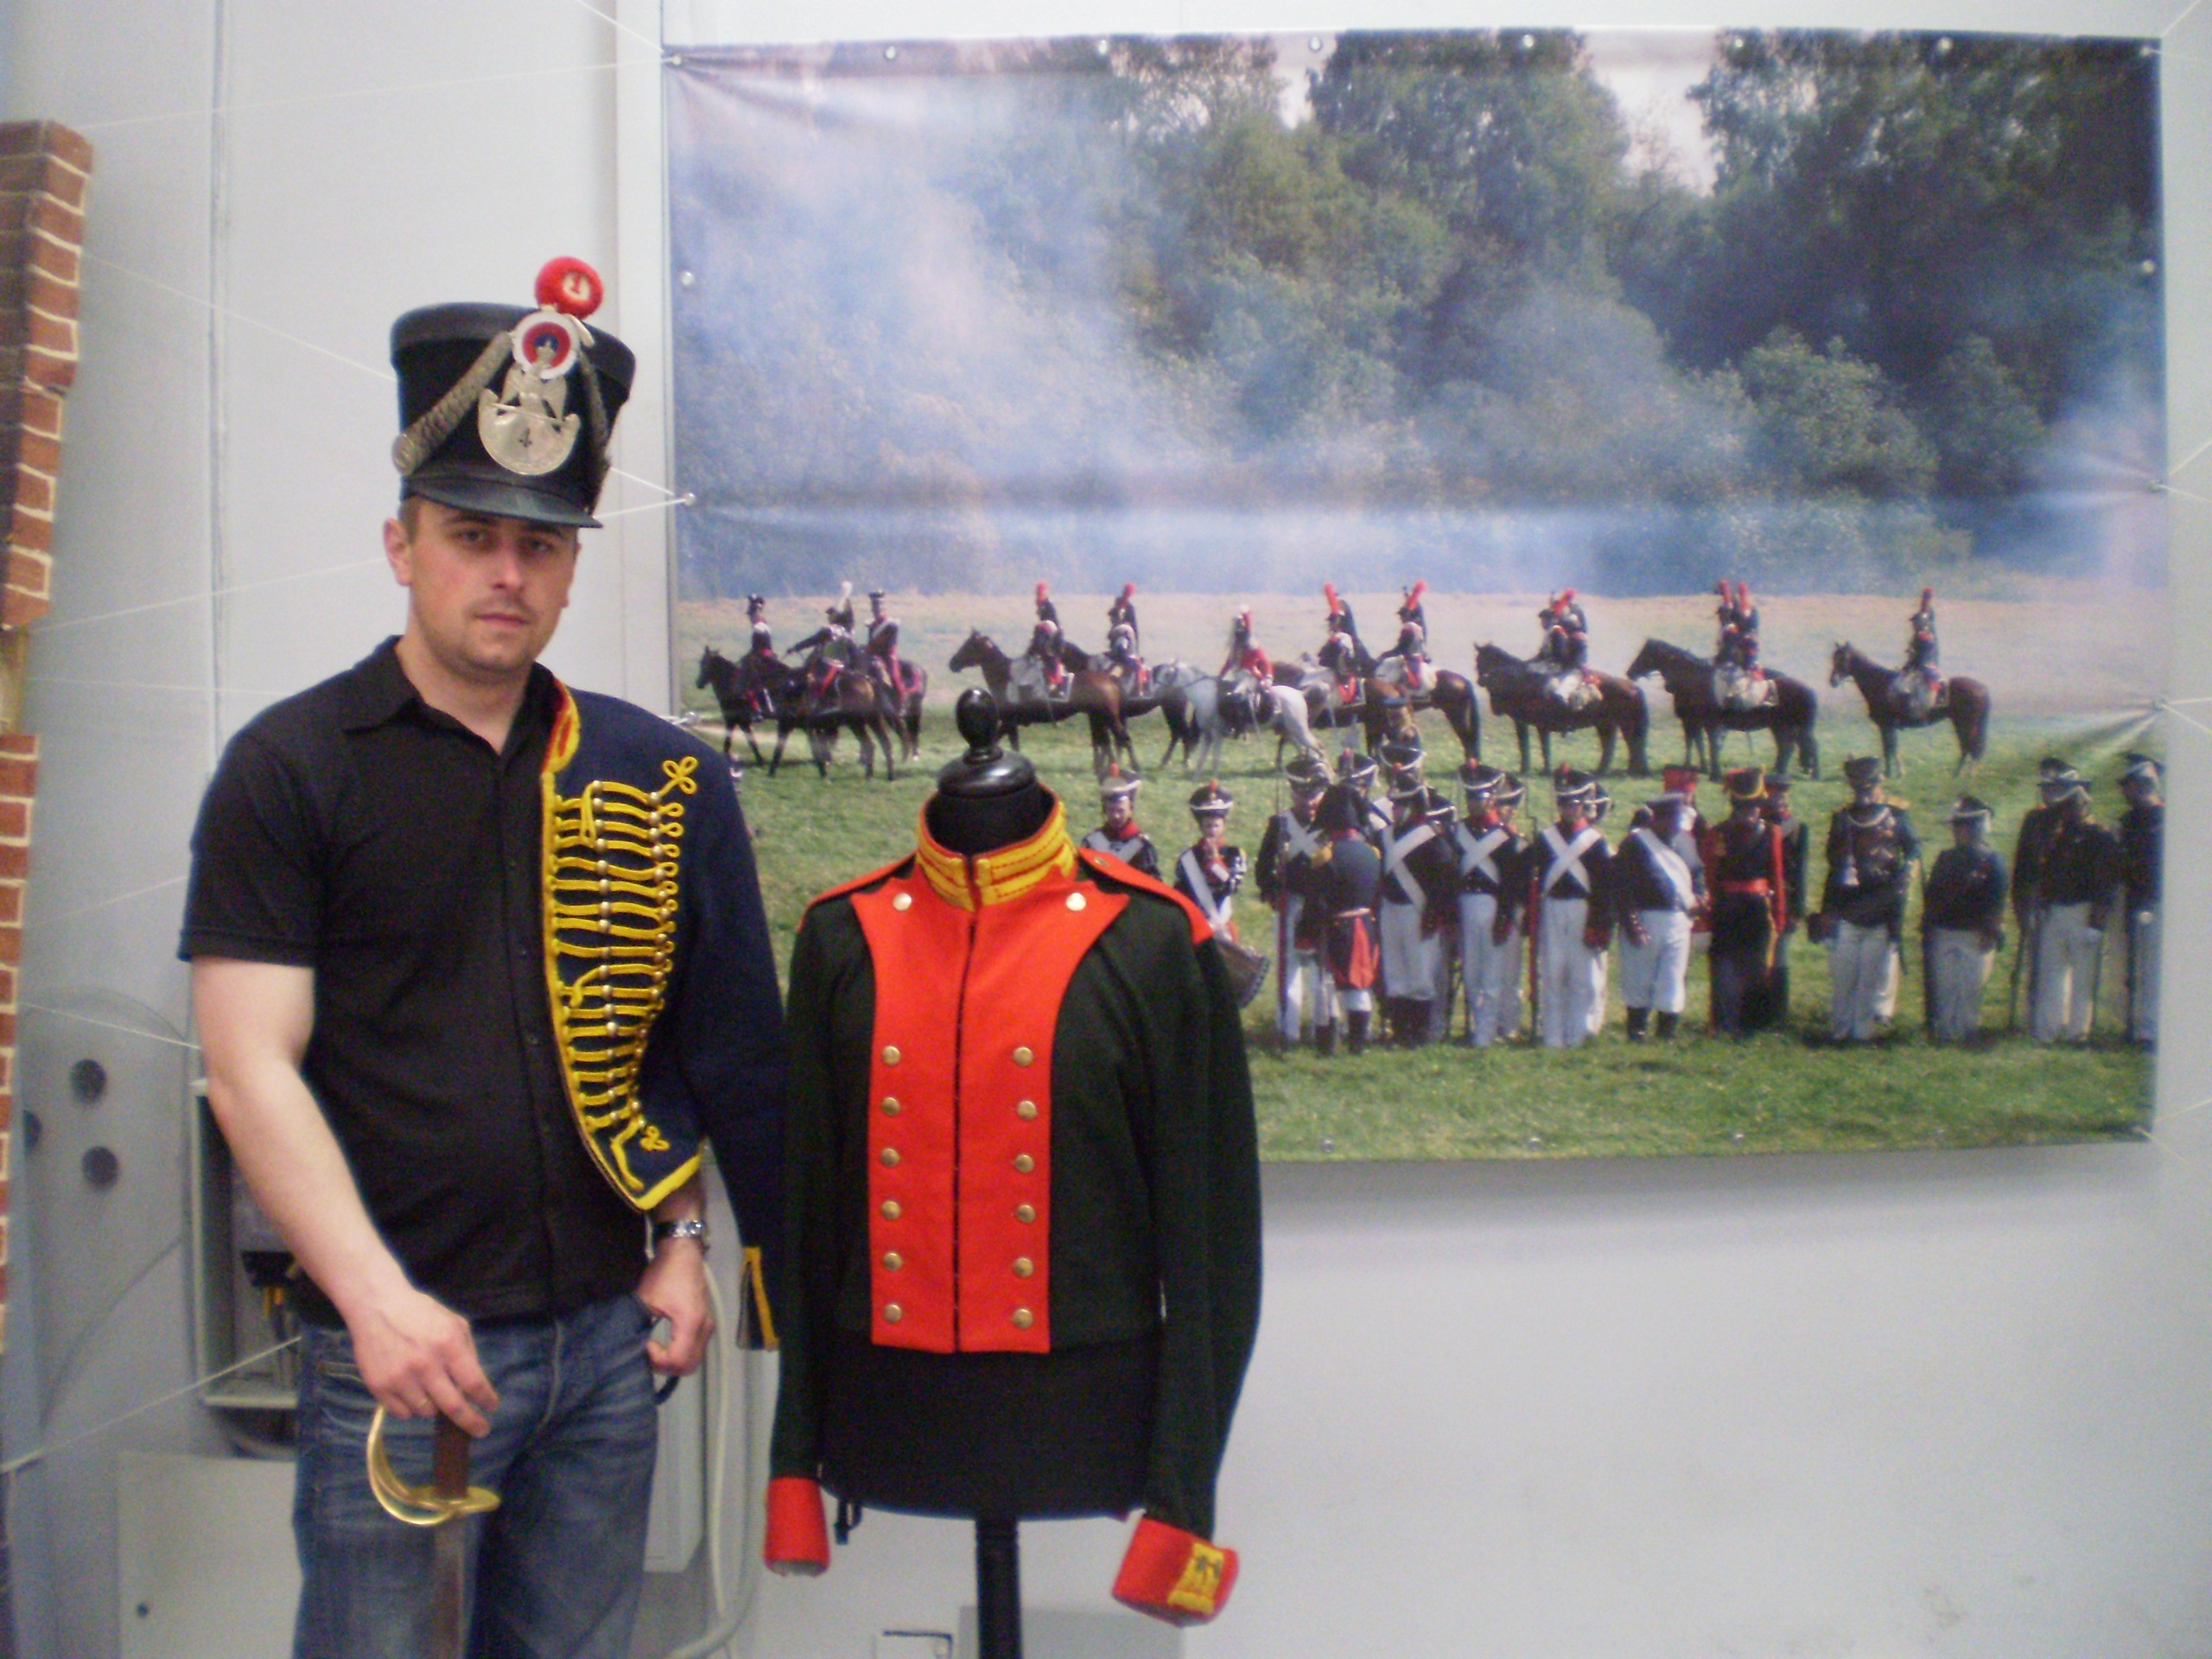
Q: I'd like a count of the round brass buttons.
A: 14